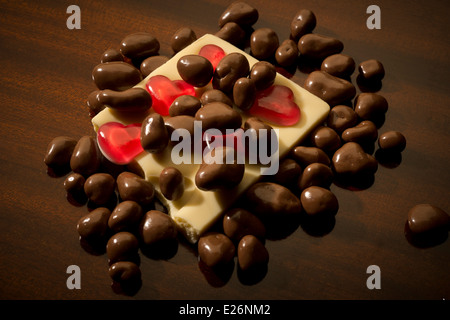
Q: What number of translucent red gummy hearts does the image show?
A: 5